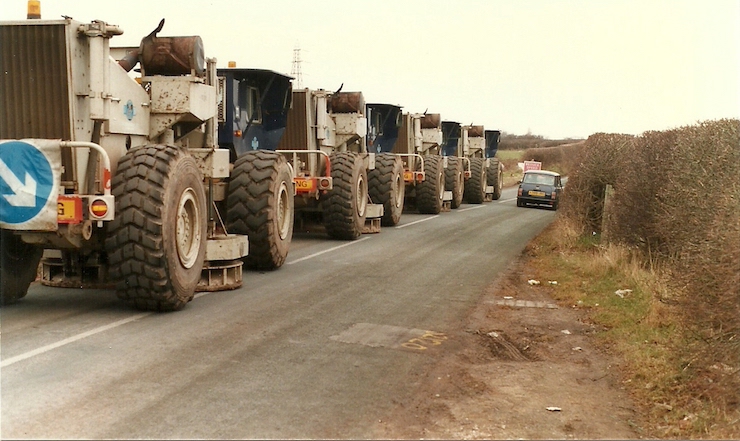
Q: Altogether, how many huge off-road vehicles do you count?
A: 4